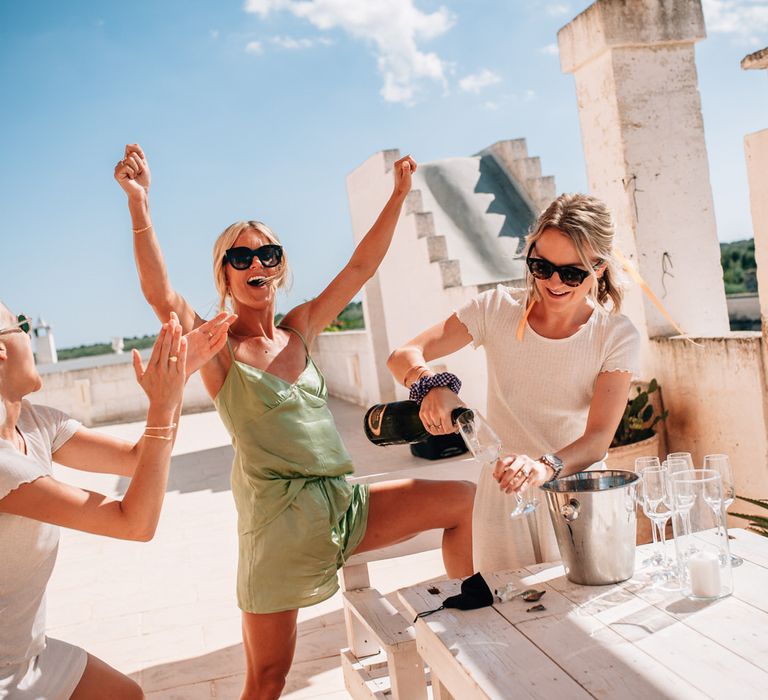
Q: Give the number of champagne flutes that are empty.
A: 5